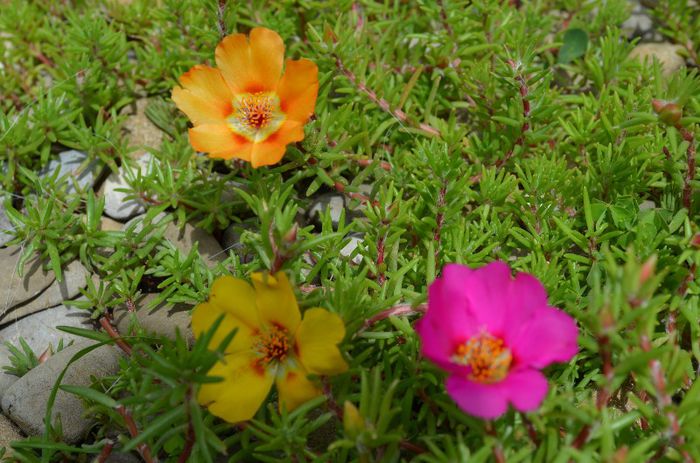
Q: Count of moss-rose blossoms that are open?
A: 3